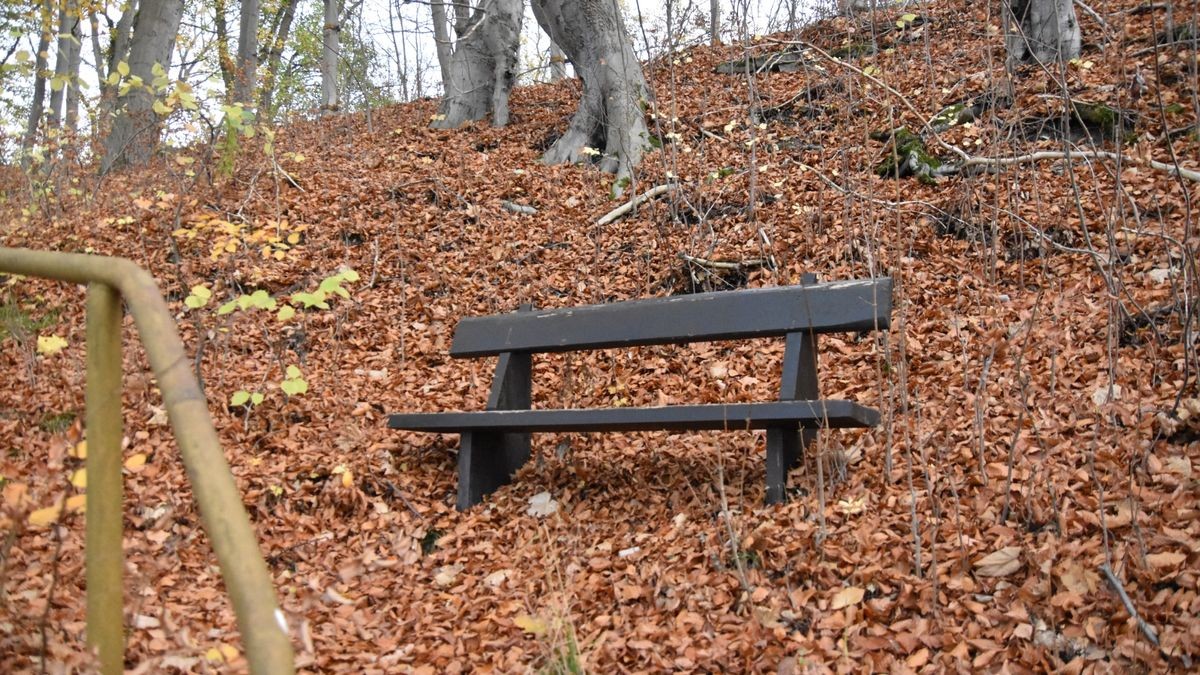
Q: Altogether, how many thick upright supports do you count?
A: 2